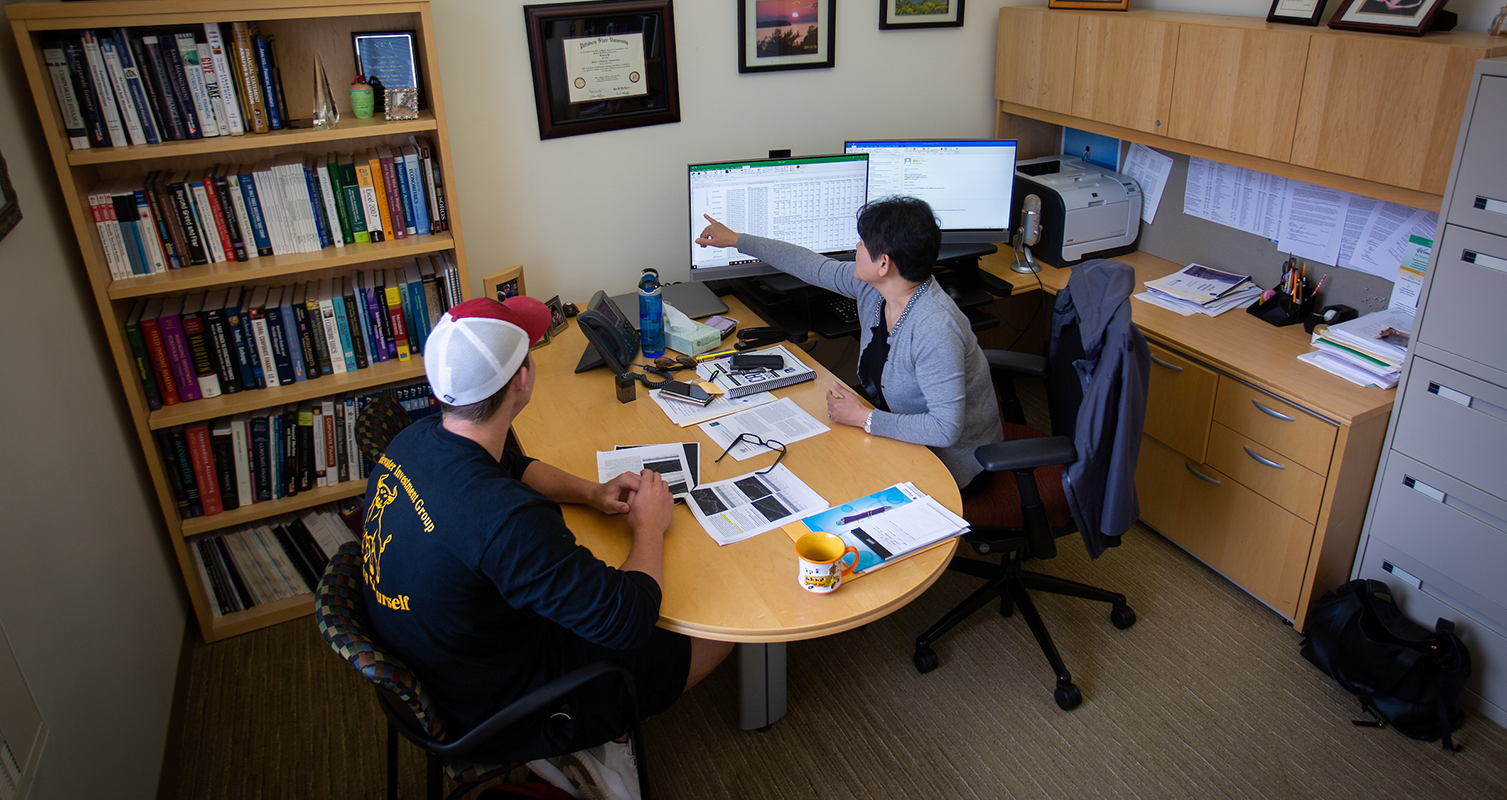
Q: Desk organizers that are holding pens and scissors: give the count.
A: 1